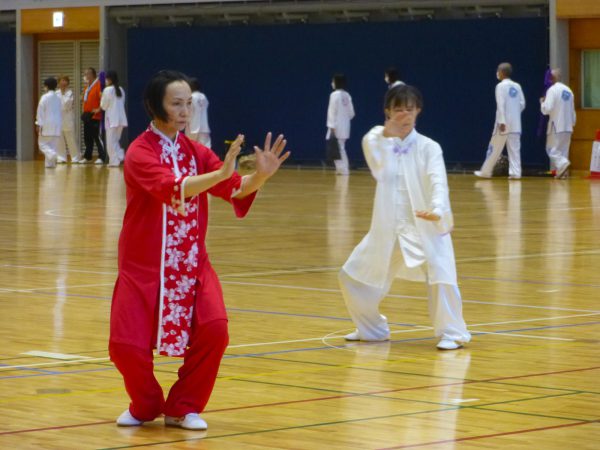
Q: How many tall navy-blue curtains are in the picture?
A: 2